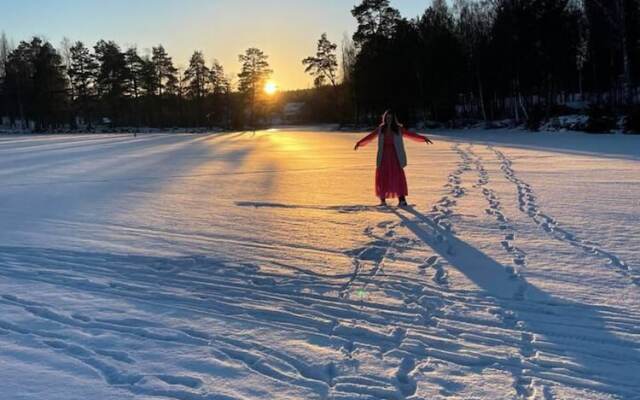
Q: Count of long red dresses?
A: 1